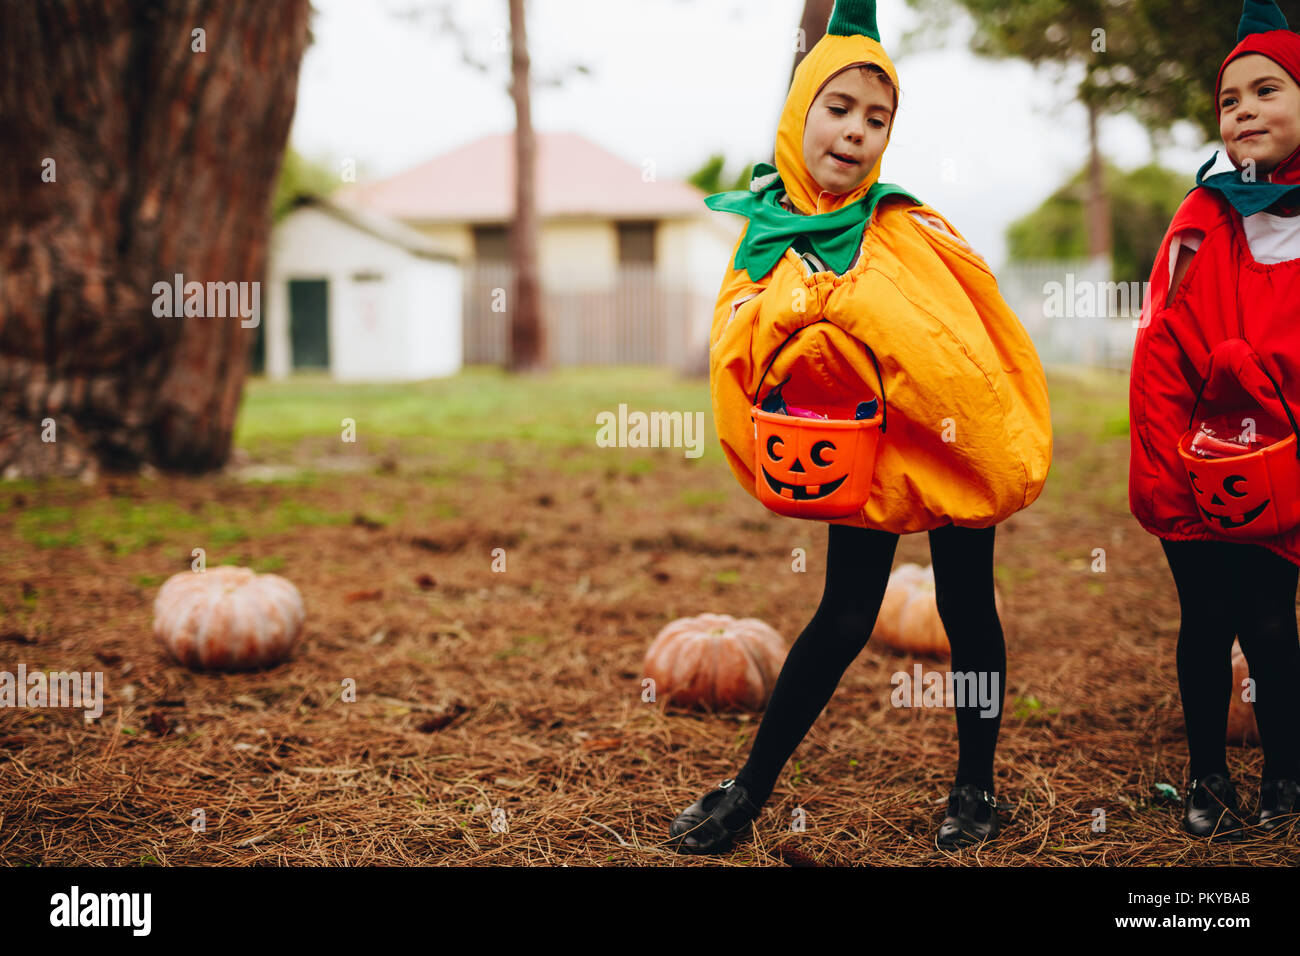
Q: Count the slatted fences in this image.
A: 1